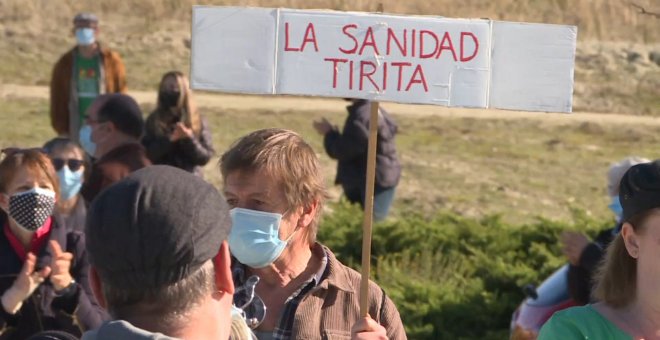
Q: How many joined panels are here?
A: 3